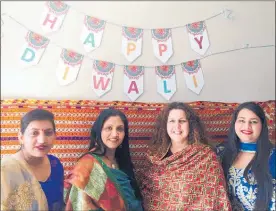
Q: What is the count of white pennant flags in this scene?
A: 11